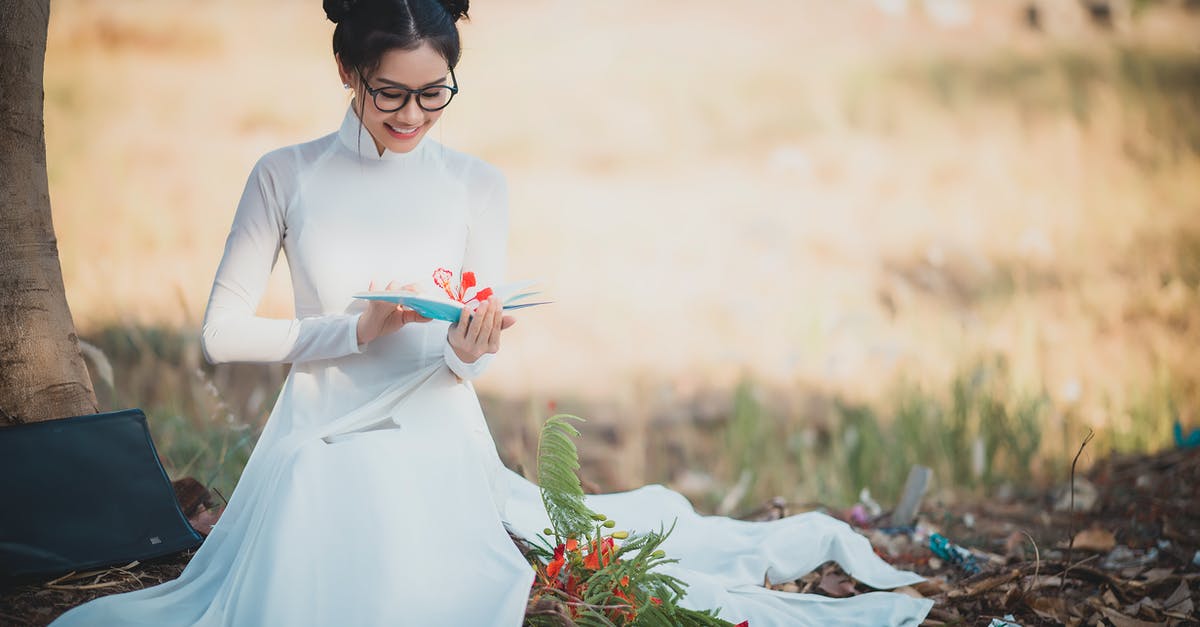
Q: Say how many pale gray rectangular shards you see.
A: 1